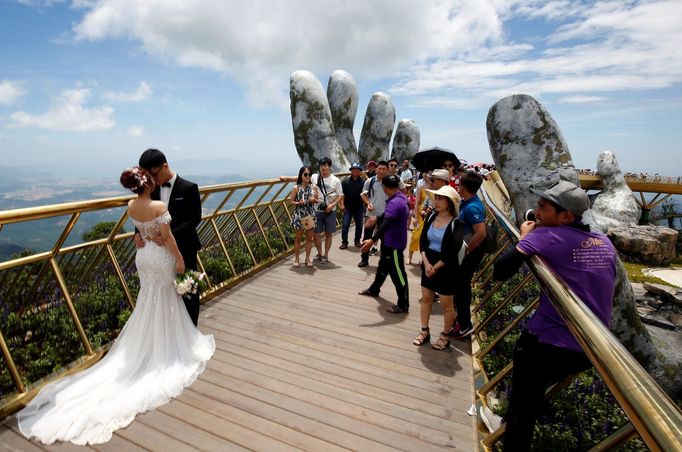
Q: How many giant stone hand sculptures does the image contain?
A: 2